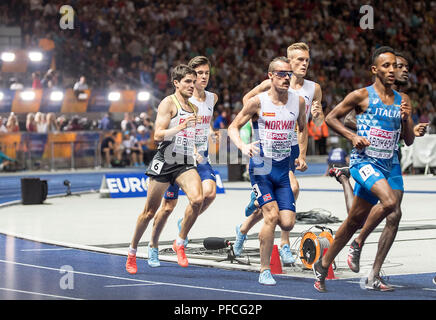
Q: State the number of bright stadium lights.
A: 7